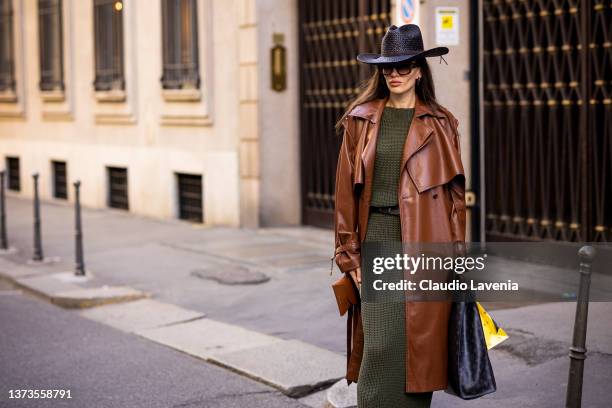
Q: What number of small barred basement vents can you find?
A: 4